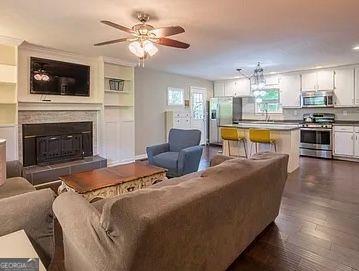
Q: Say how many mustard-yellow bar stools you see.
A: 2